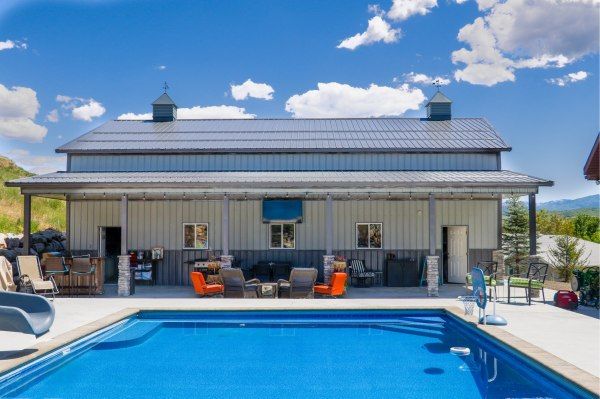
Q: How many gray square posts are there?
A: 6